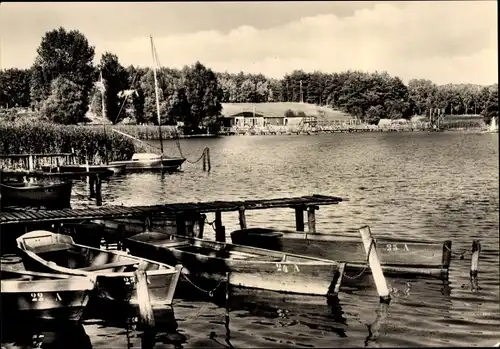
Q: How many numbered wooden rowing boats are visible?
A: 4